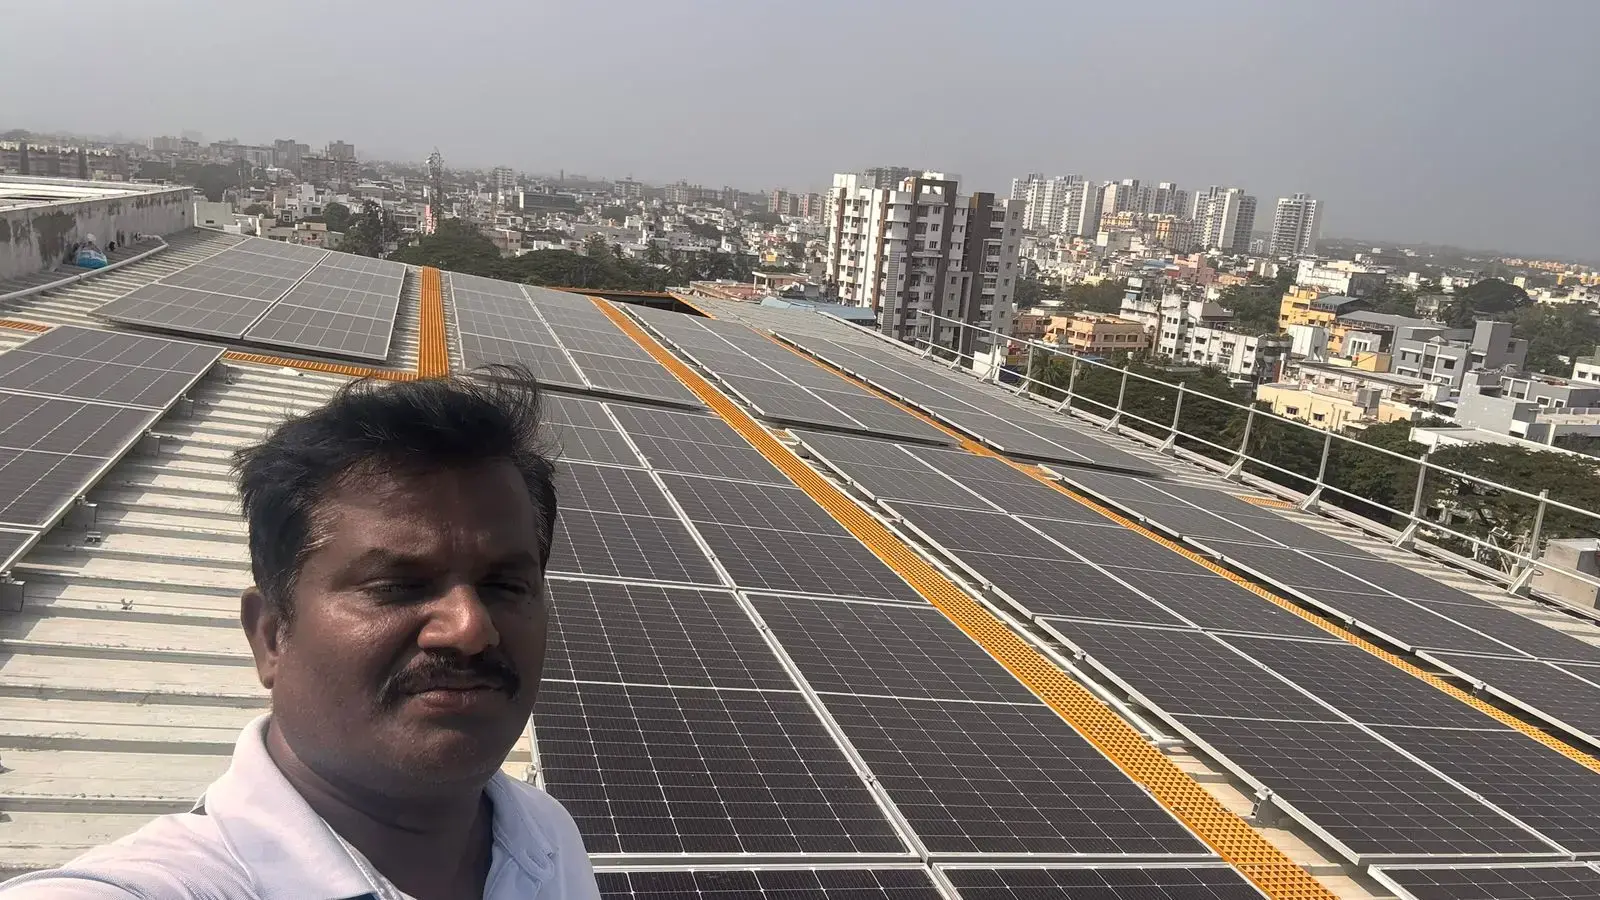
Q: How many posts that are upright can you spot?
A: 11